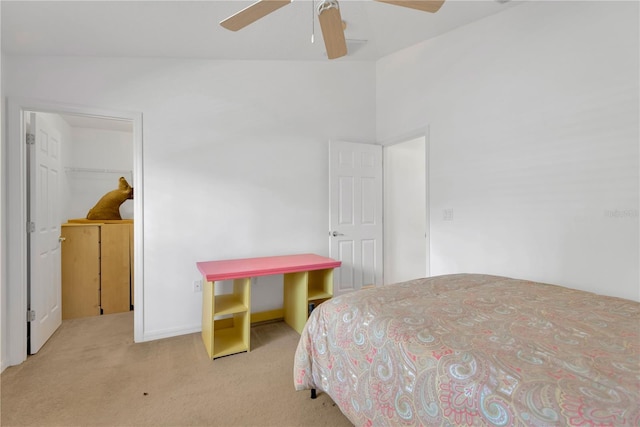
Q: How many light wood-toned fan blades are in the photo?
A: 3